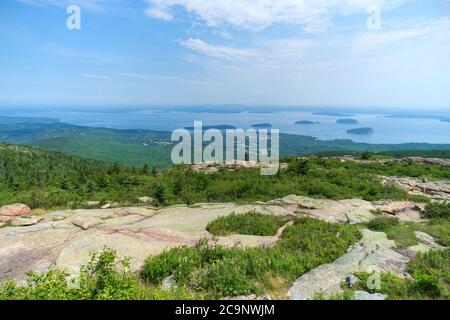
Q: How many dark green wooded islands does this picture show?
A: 5